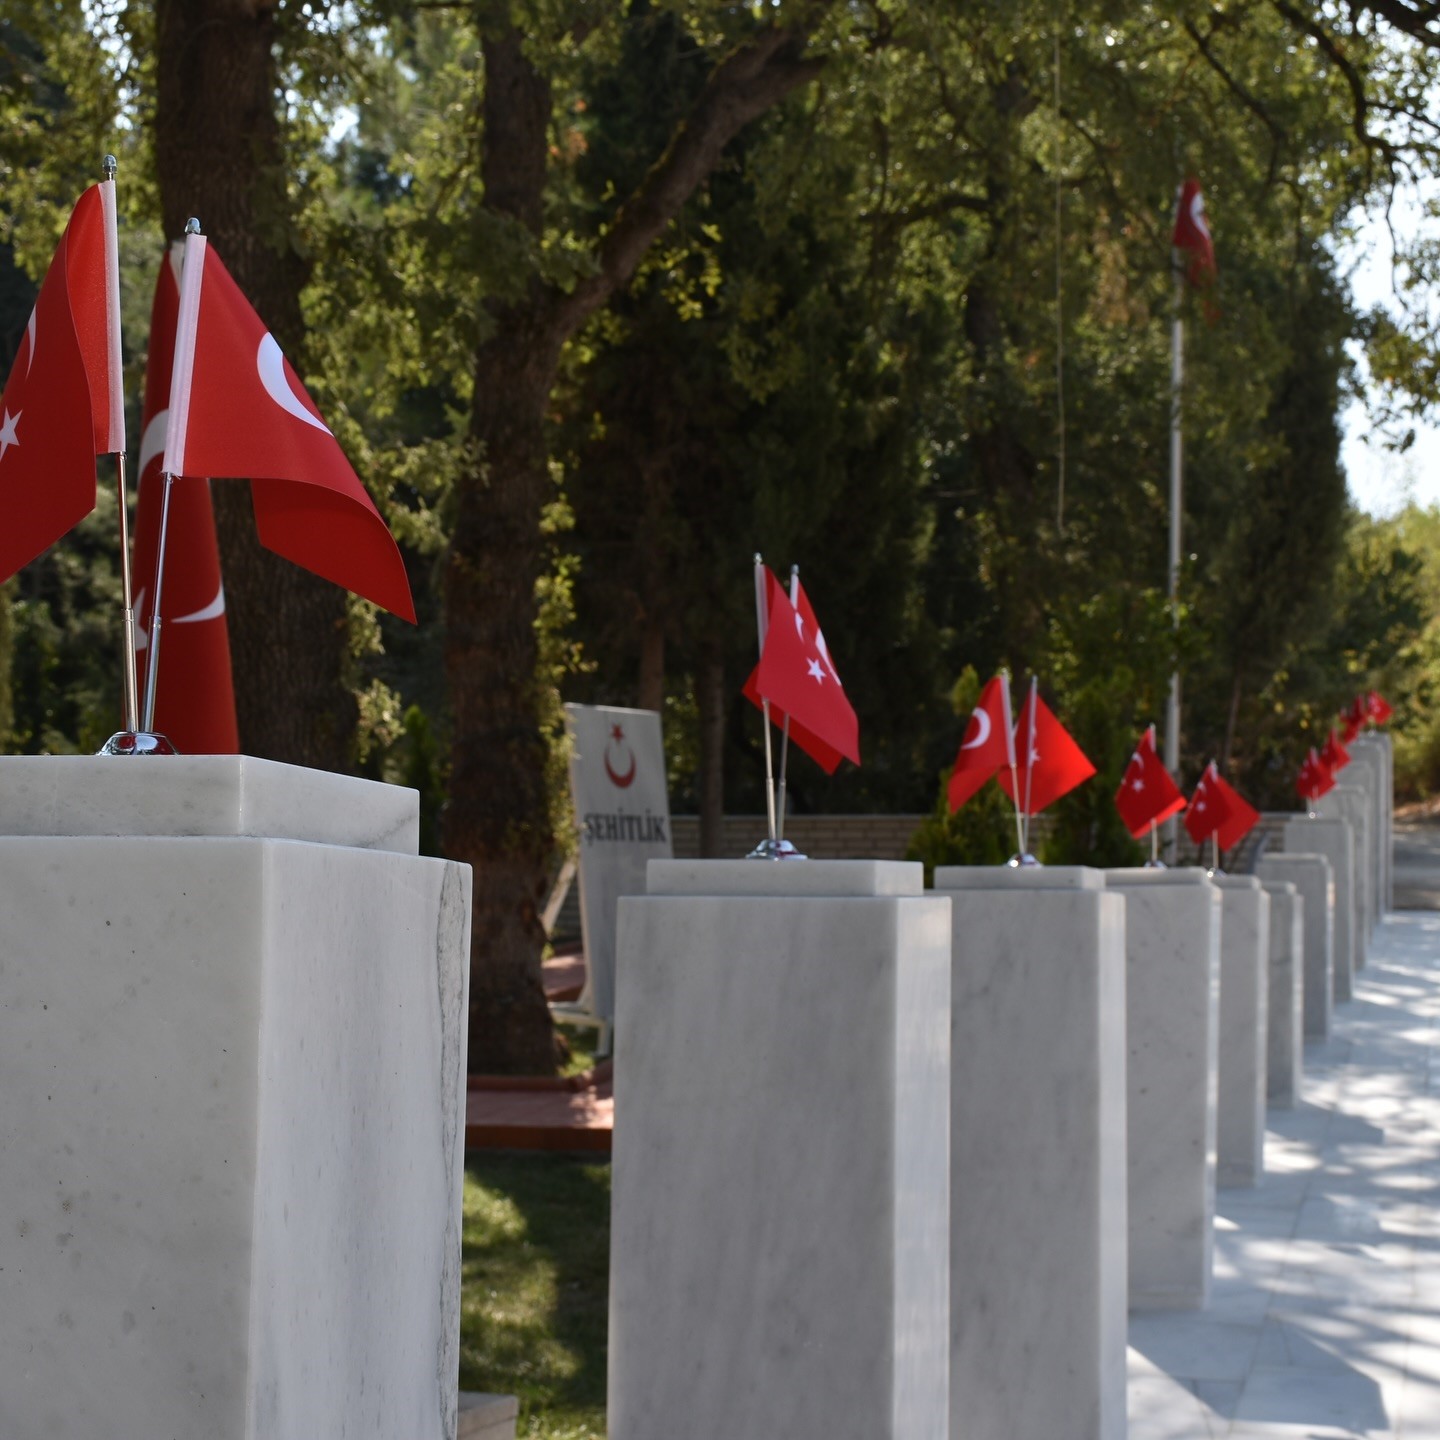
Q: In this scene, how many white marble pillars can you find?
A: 12